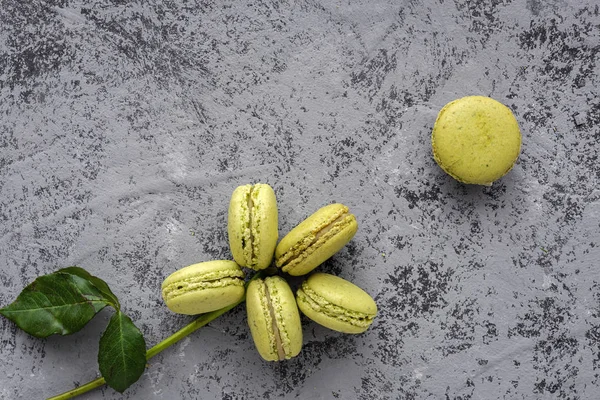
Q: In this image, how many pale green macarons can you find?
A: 6